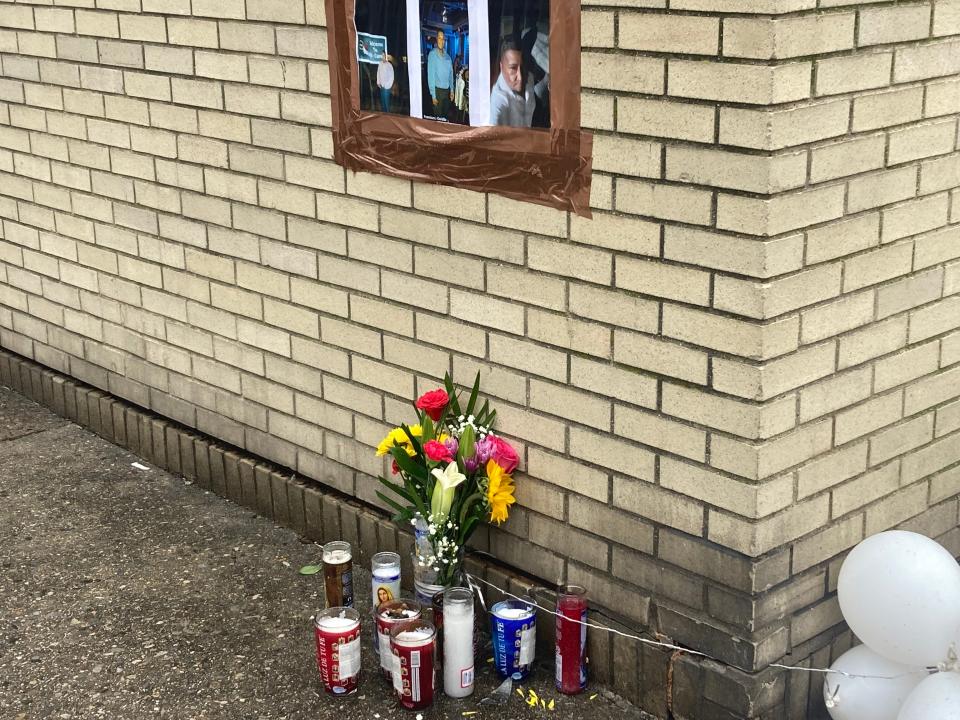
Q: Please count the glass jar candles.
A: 9